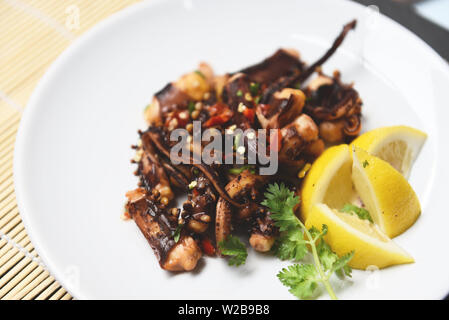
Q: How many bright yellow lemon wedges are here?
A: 4